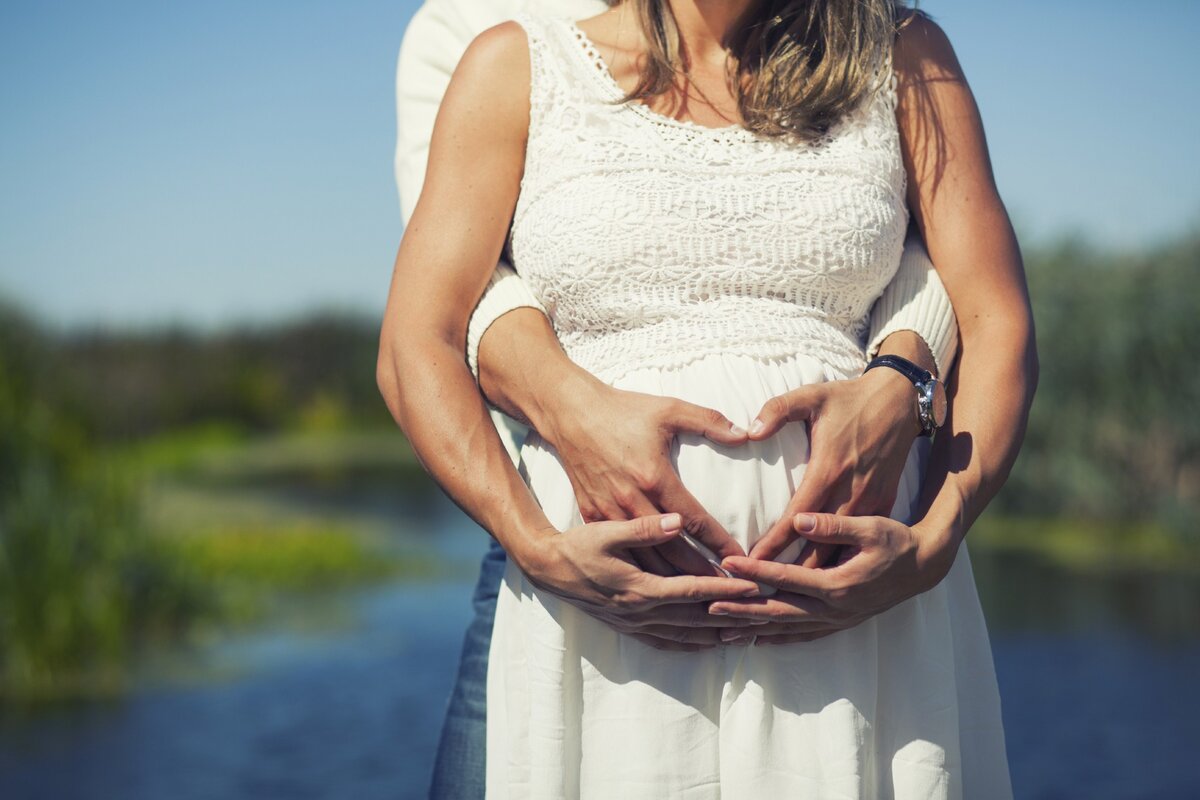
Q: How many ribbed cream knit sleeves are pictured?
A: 2